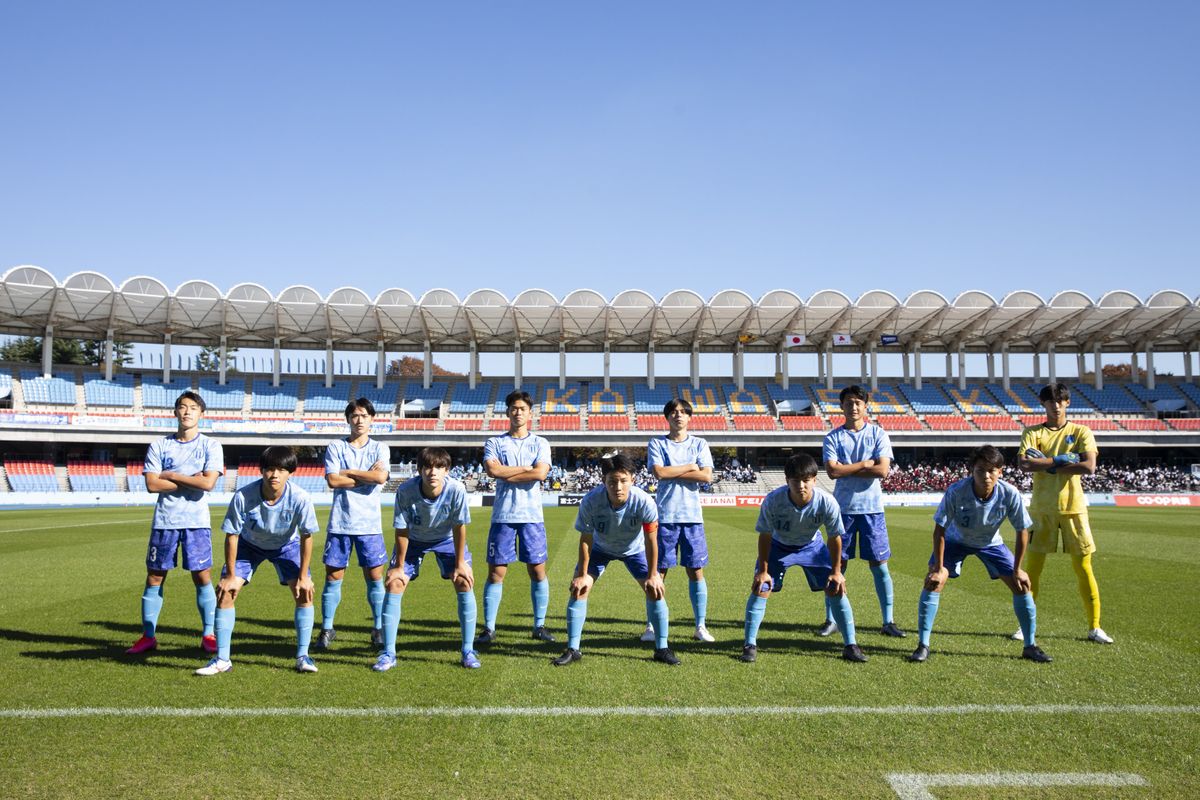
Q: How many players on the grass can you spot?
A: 11